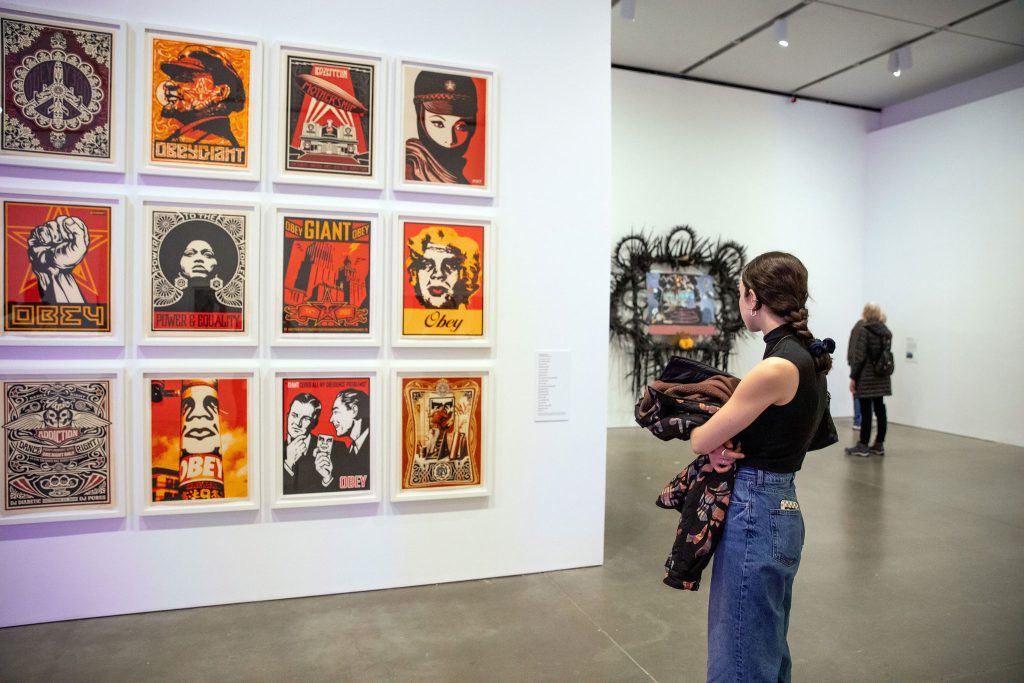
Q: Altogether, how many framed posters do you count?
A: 12